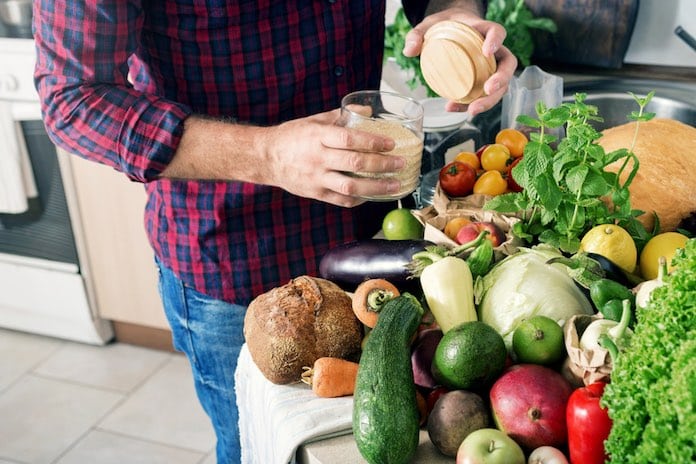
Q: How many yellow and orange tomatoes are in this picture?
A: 4